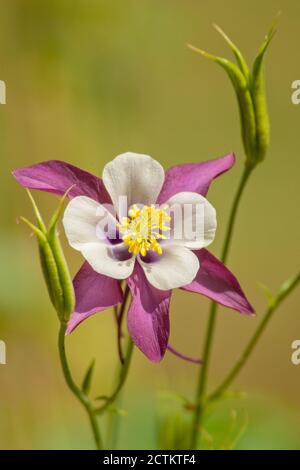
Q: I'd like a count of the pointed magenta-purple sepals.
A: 5